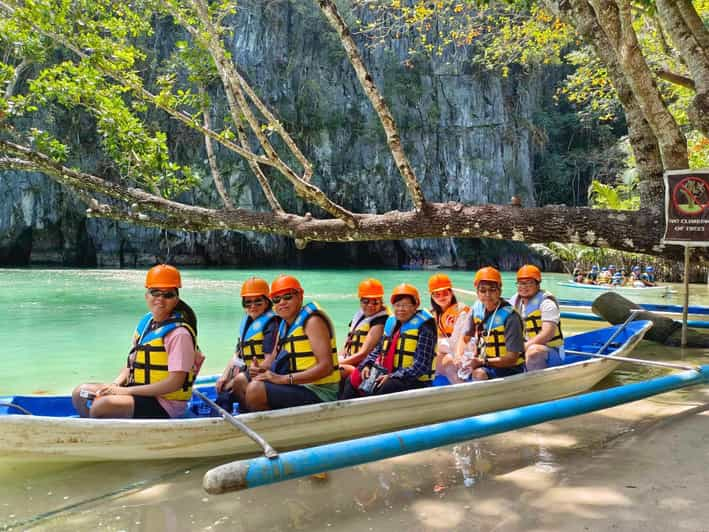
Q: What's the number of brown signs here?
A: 1